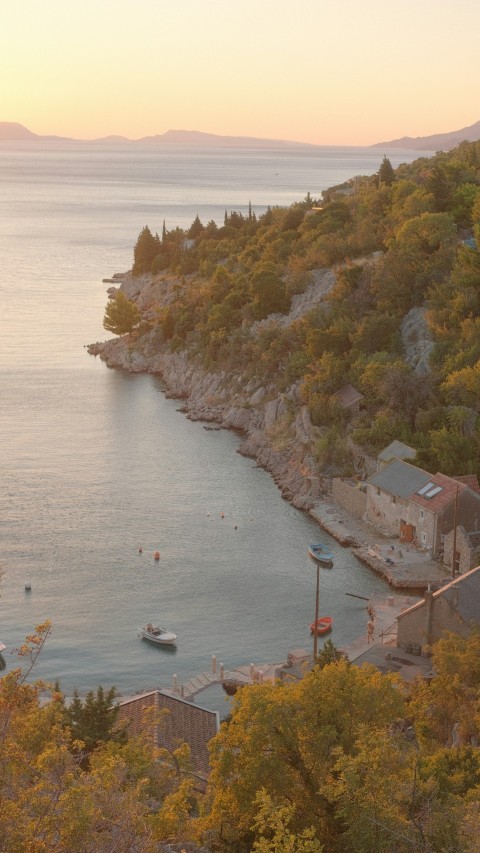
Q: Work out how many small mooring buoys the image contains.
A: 6